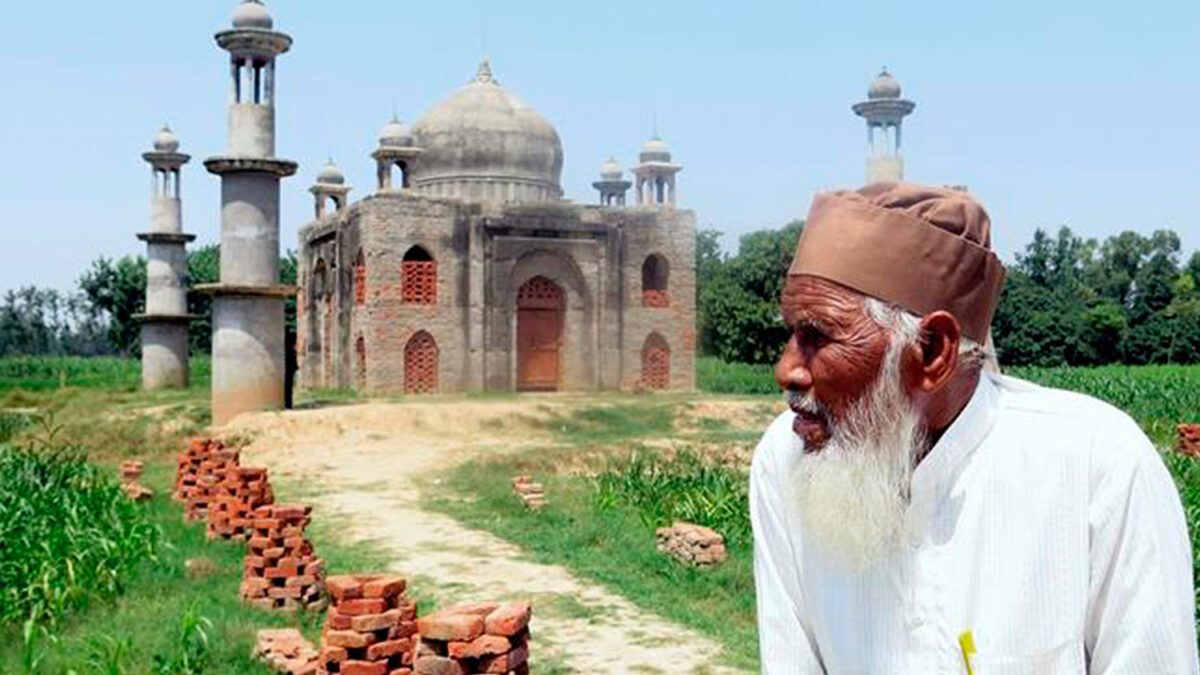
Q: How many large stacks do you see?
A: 5